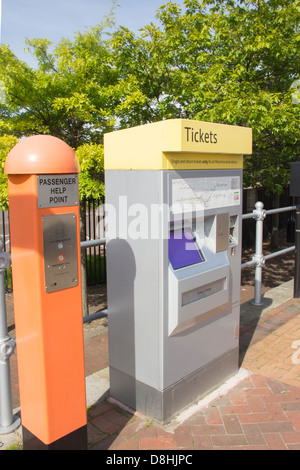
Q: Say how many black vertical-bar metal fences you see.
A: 1